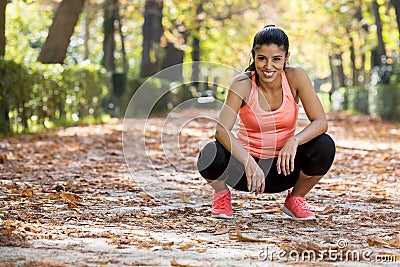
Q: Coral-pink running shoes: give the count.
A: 2